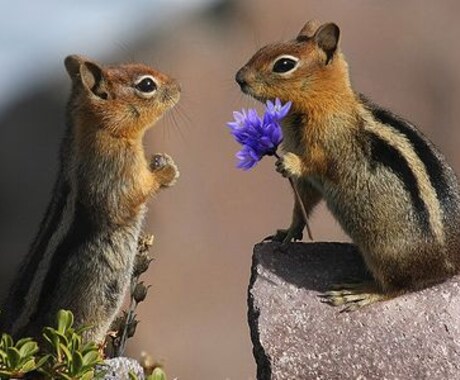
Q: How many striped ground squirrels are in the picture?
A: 2